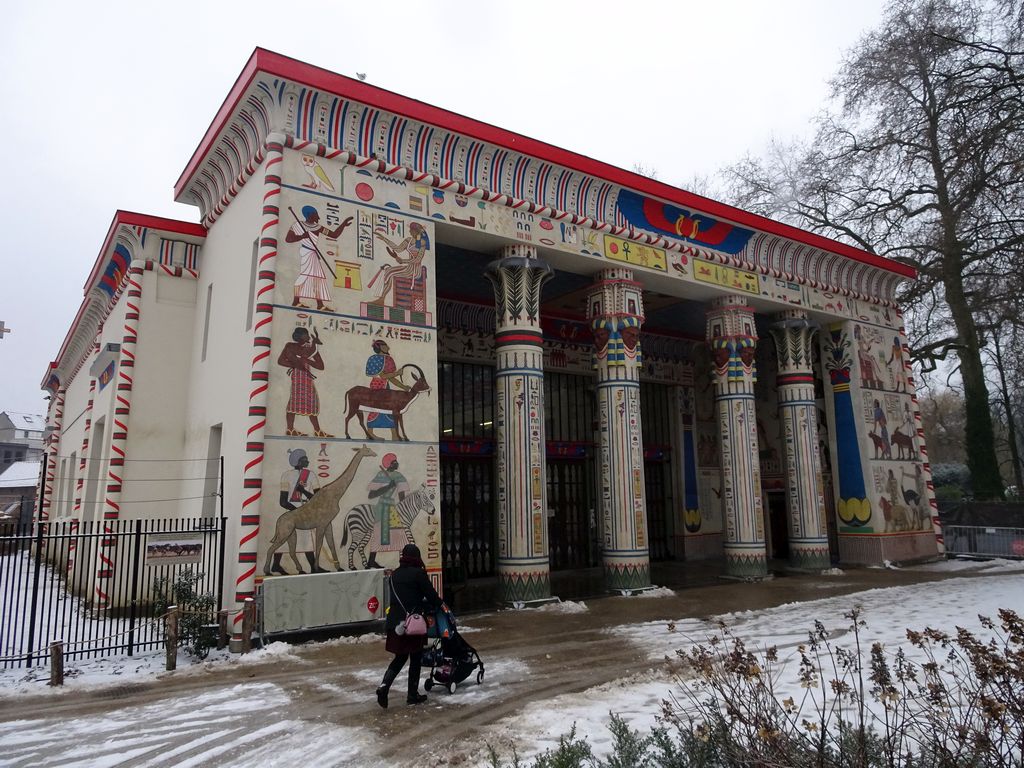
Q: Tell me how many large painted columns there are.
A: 4